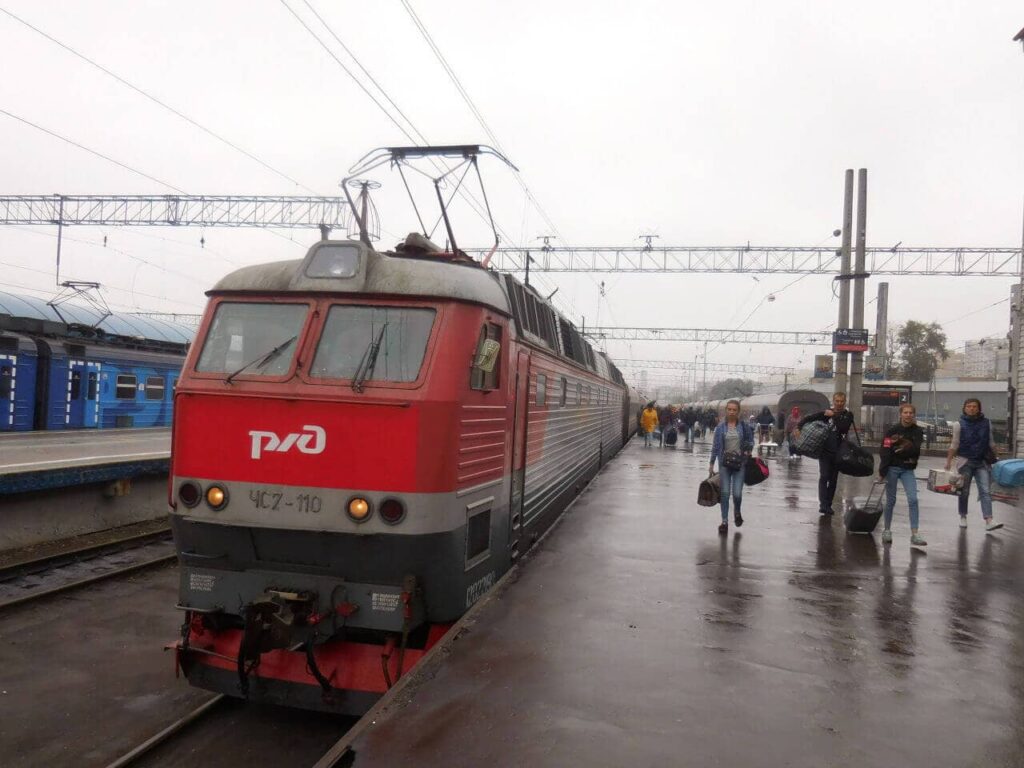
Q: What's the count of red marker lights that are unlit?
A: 2